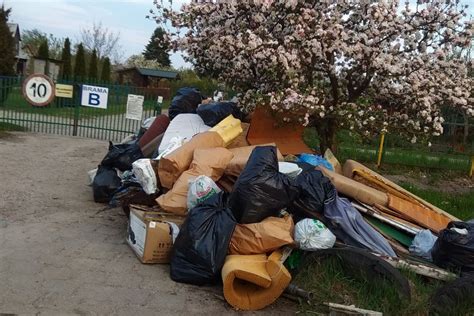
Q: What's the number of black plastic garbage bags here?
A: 8